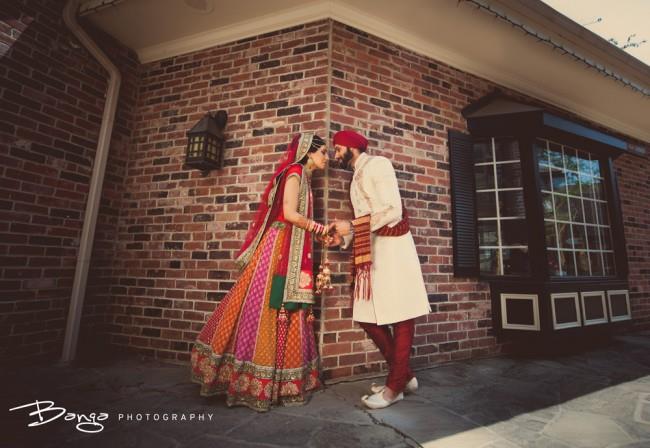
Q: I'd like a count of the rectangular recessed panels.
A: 4